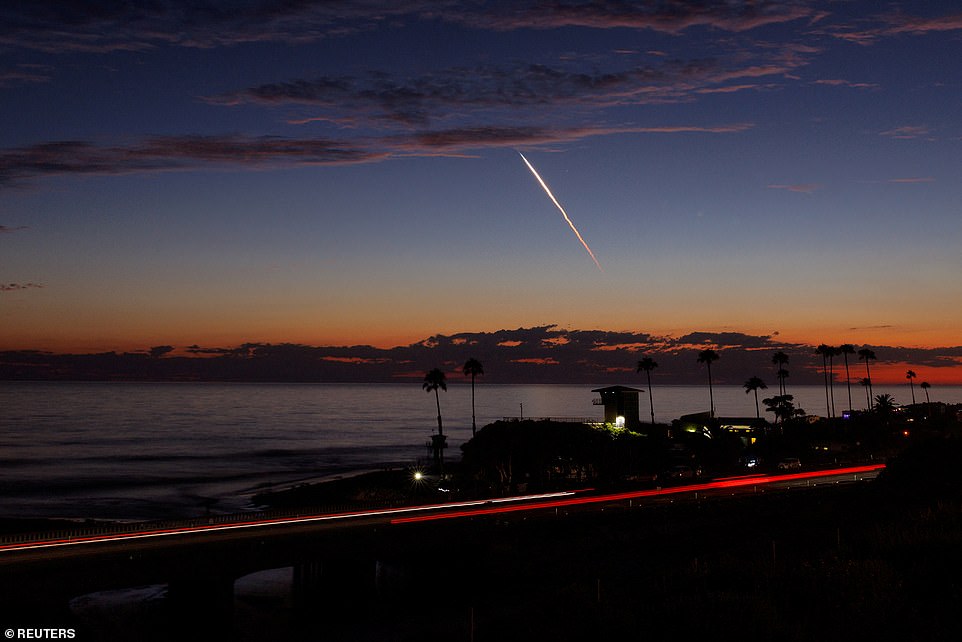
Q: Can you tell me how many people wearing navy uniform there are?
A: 0